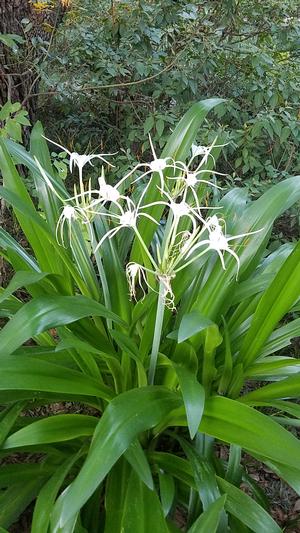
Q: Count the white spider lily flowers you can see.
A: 11